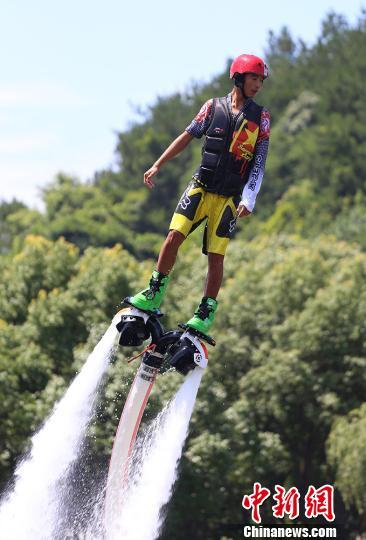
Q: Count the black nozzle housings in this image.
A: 2